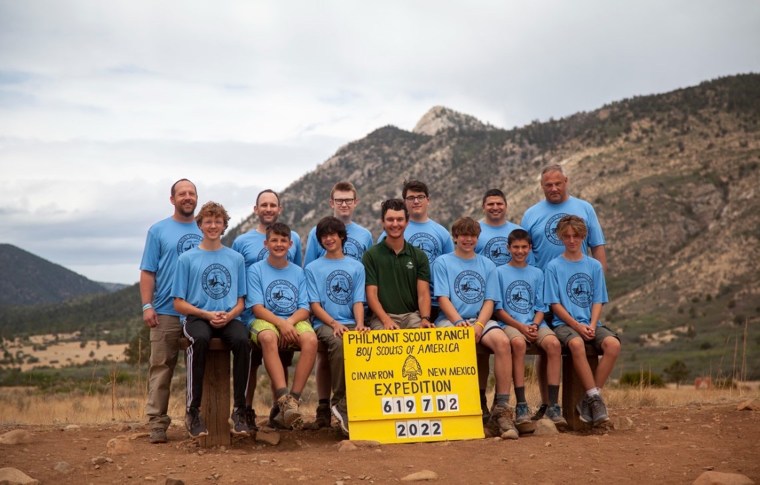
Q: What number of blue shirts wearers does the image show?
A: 12